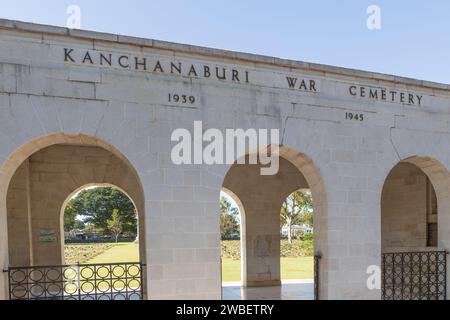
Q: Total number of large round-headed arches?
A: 3